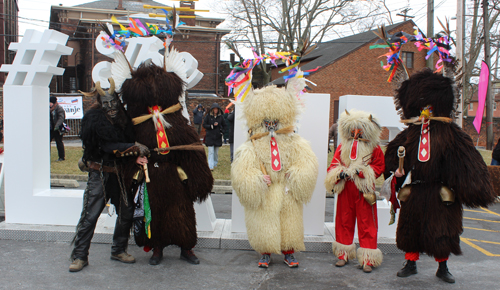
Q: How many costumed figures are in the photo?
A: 5